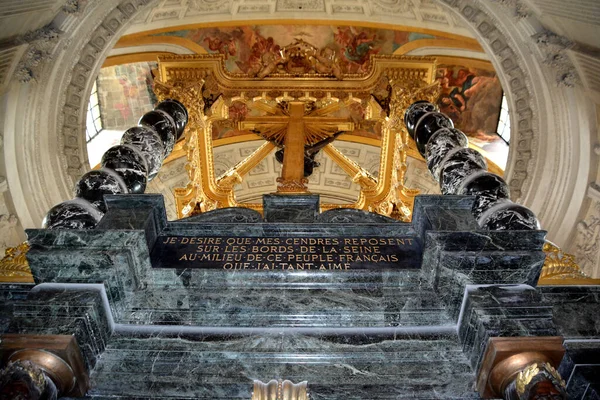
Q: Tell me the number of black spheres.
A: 12